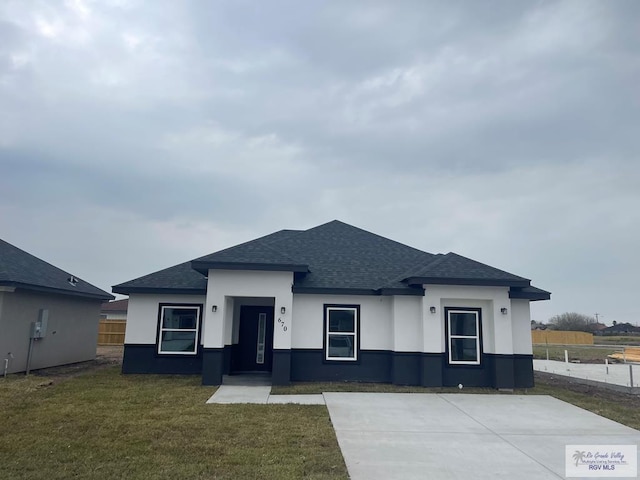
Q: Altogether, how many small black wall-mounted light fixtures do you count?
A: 4